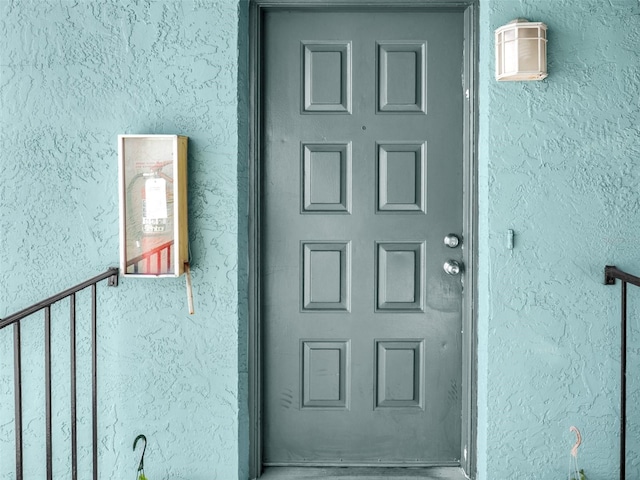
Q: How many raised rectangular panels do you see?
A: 8